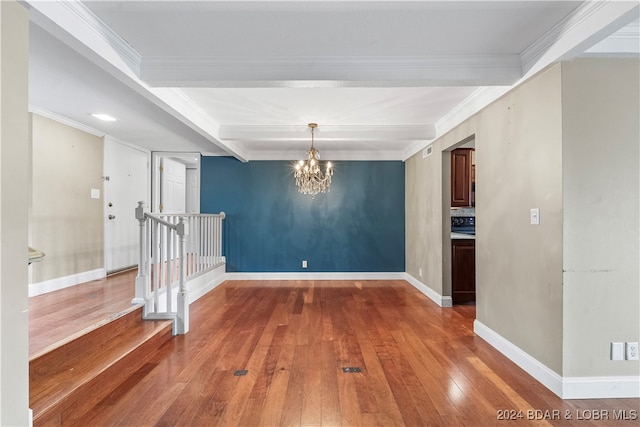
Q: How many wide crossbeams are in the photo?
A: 2